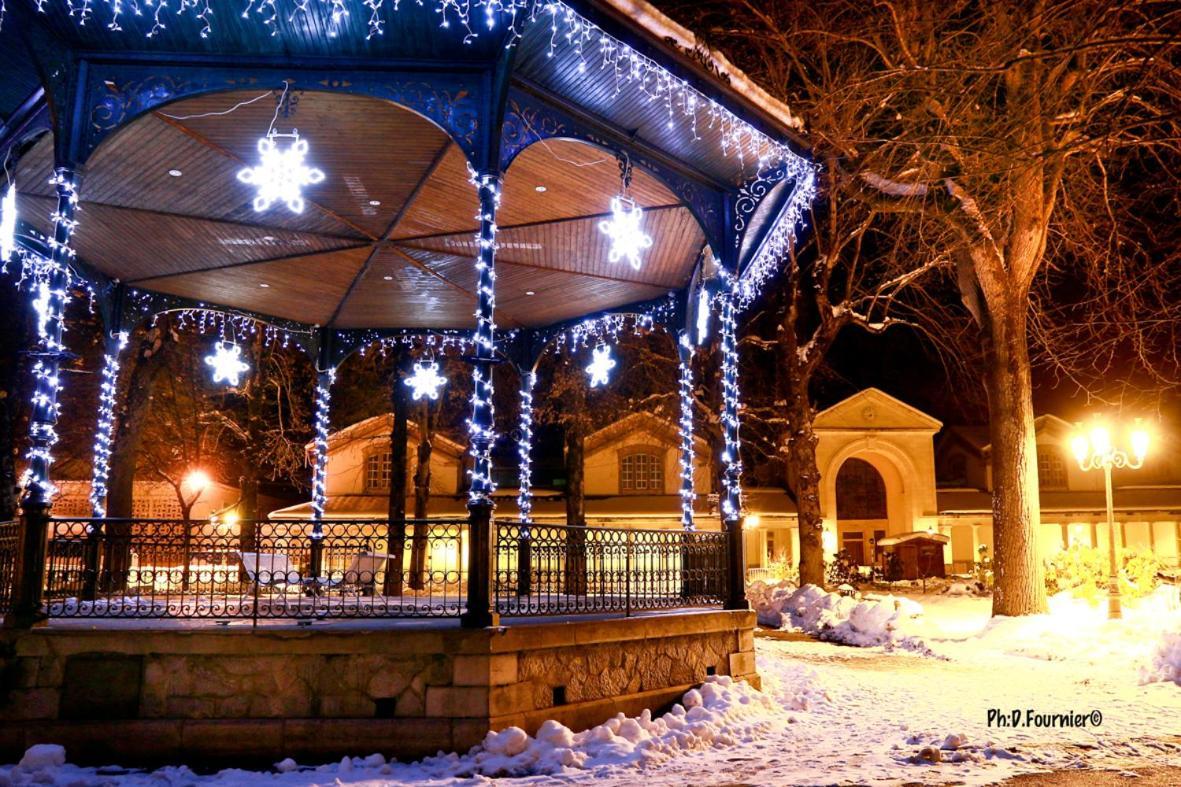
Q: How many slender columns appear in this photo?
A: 7